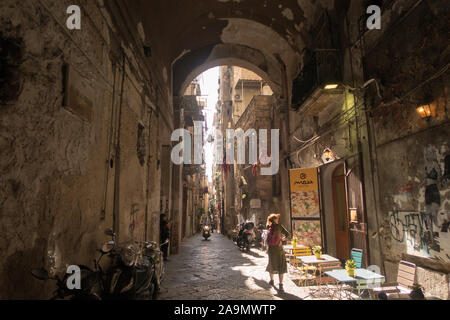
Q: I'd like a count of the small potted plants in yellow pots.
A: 3